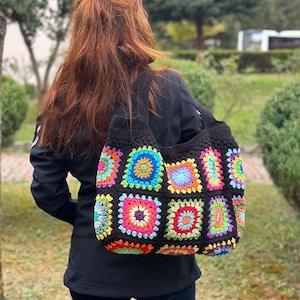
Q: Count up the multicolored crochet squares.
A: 13